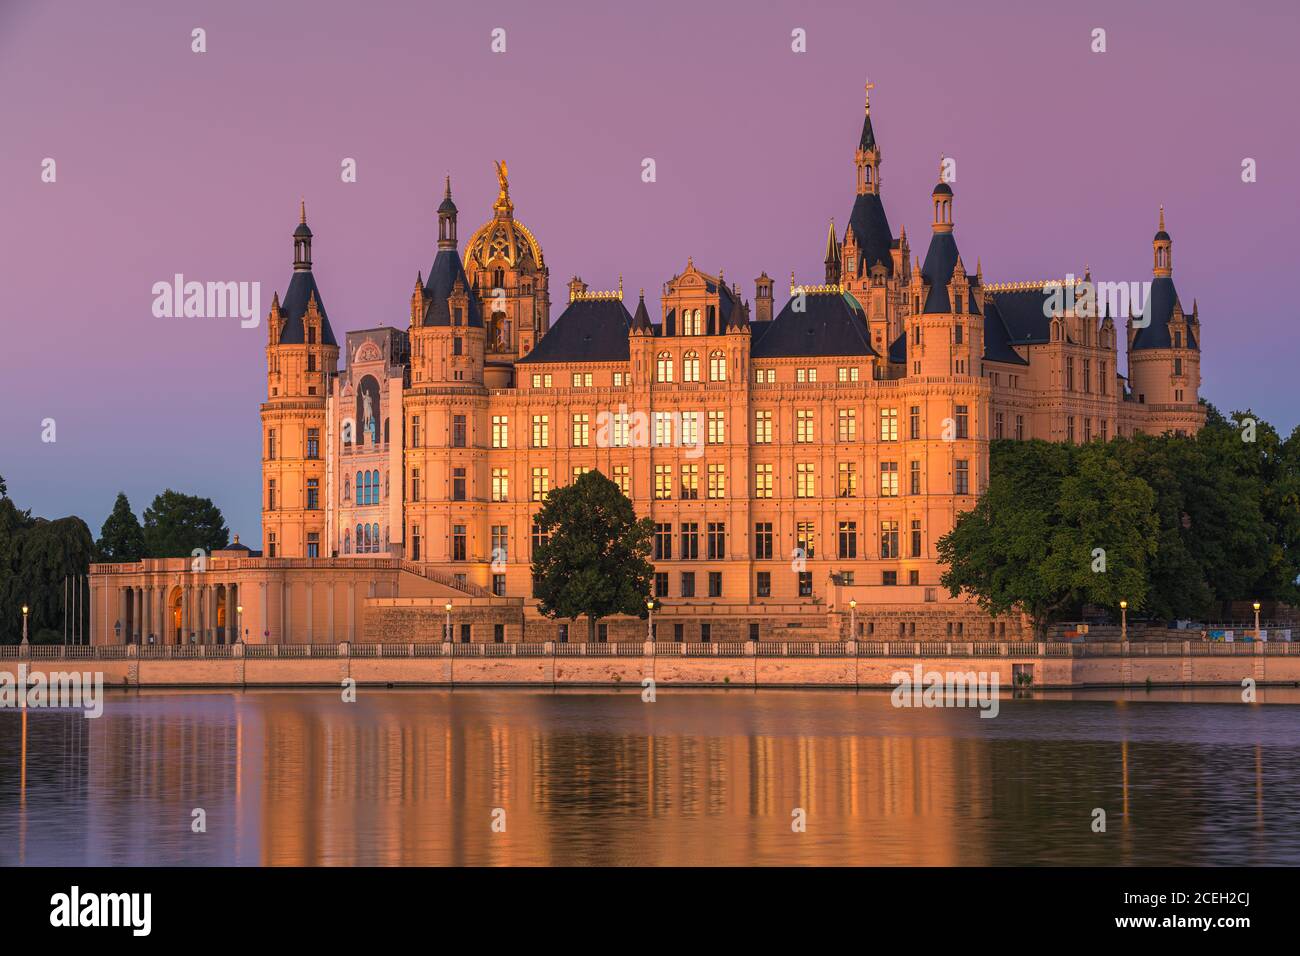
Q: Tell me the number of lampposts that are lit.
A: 7